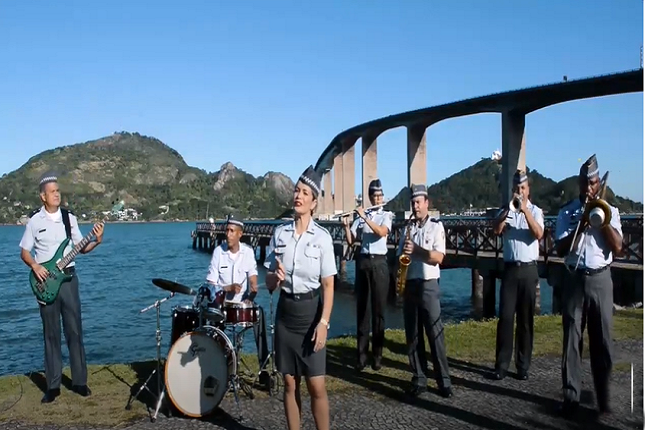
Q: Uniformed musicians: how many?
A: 7